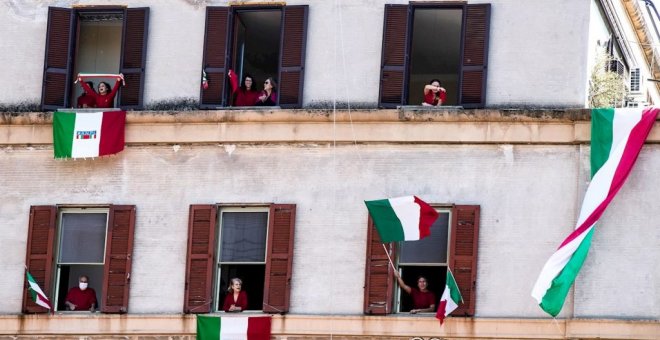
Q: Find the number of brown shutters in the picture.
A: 12